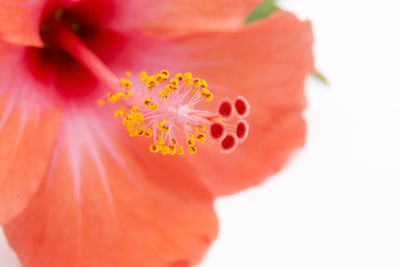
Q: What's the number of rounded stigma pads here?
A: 5